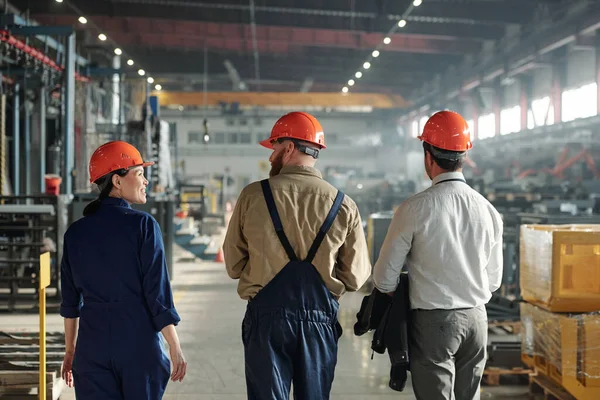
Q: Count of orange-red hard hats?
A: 3